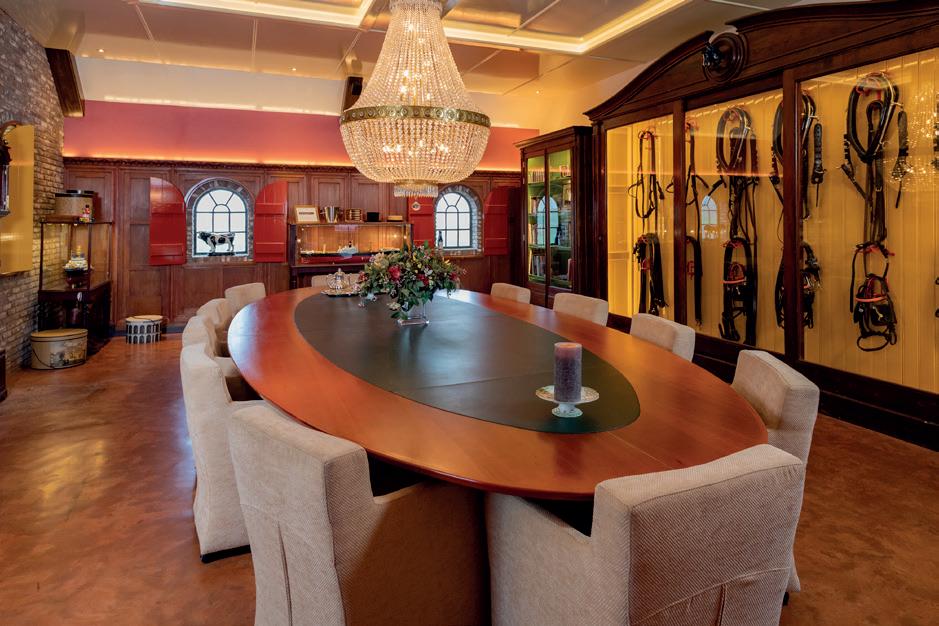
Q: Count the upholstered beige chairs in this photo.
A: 11